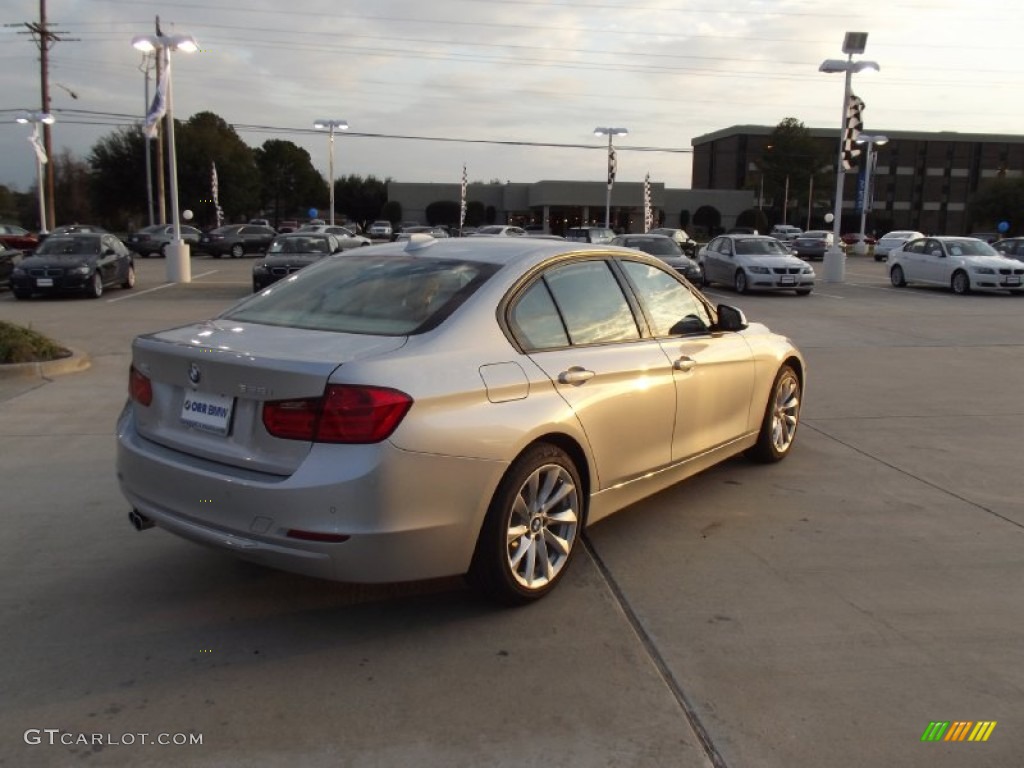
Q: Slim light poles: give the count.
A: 6